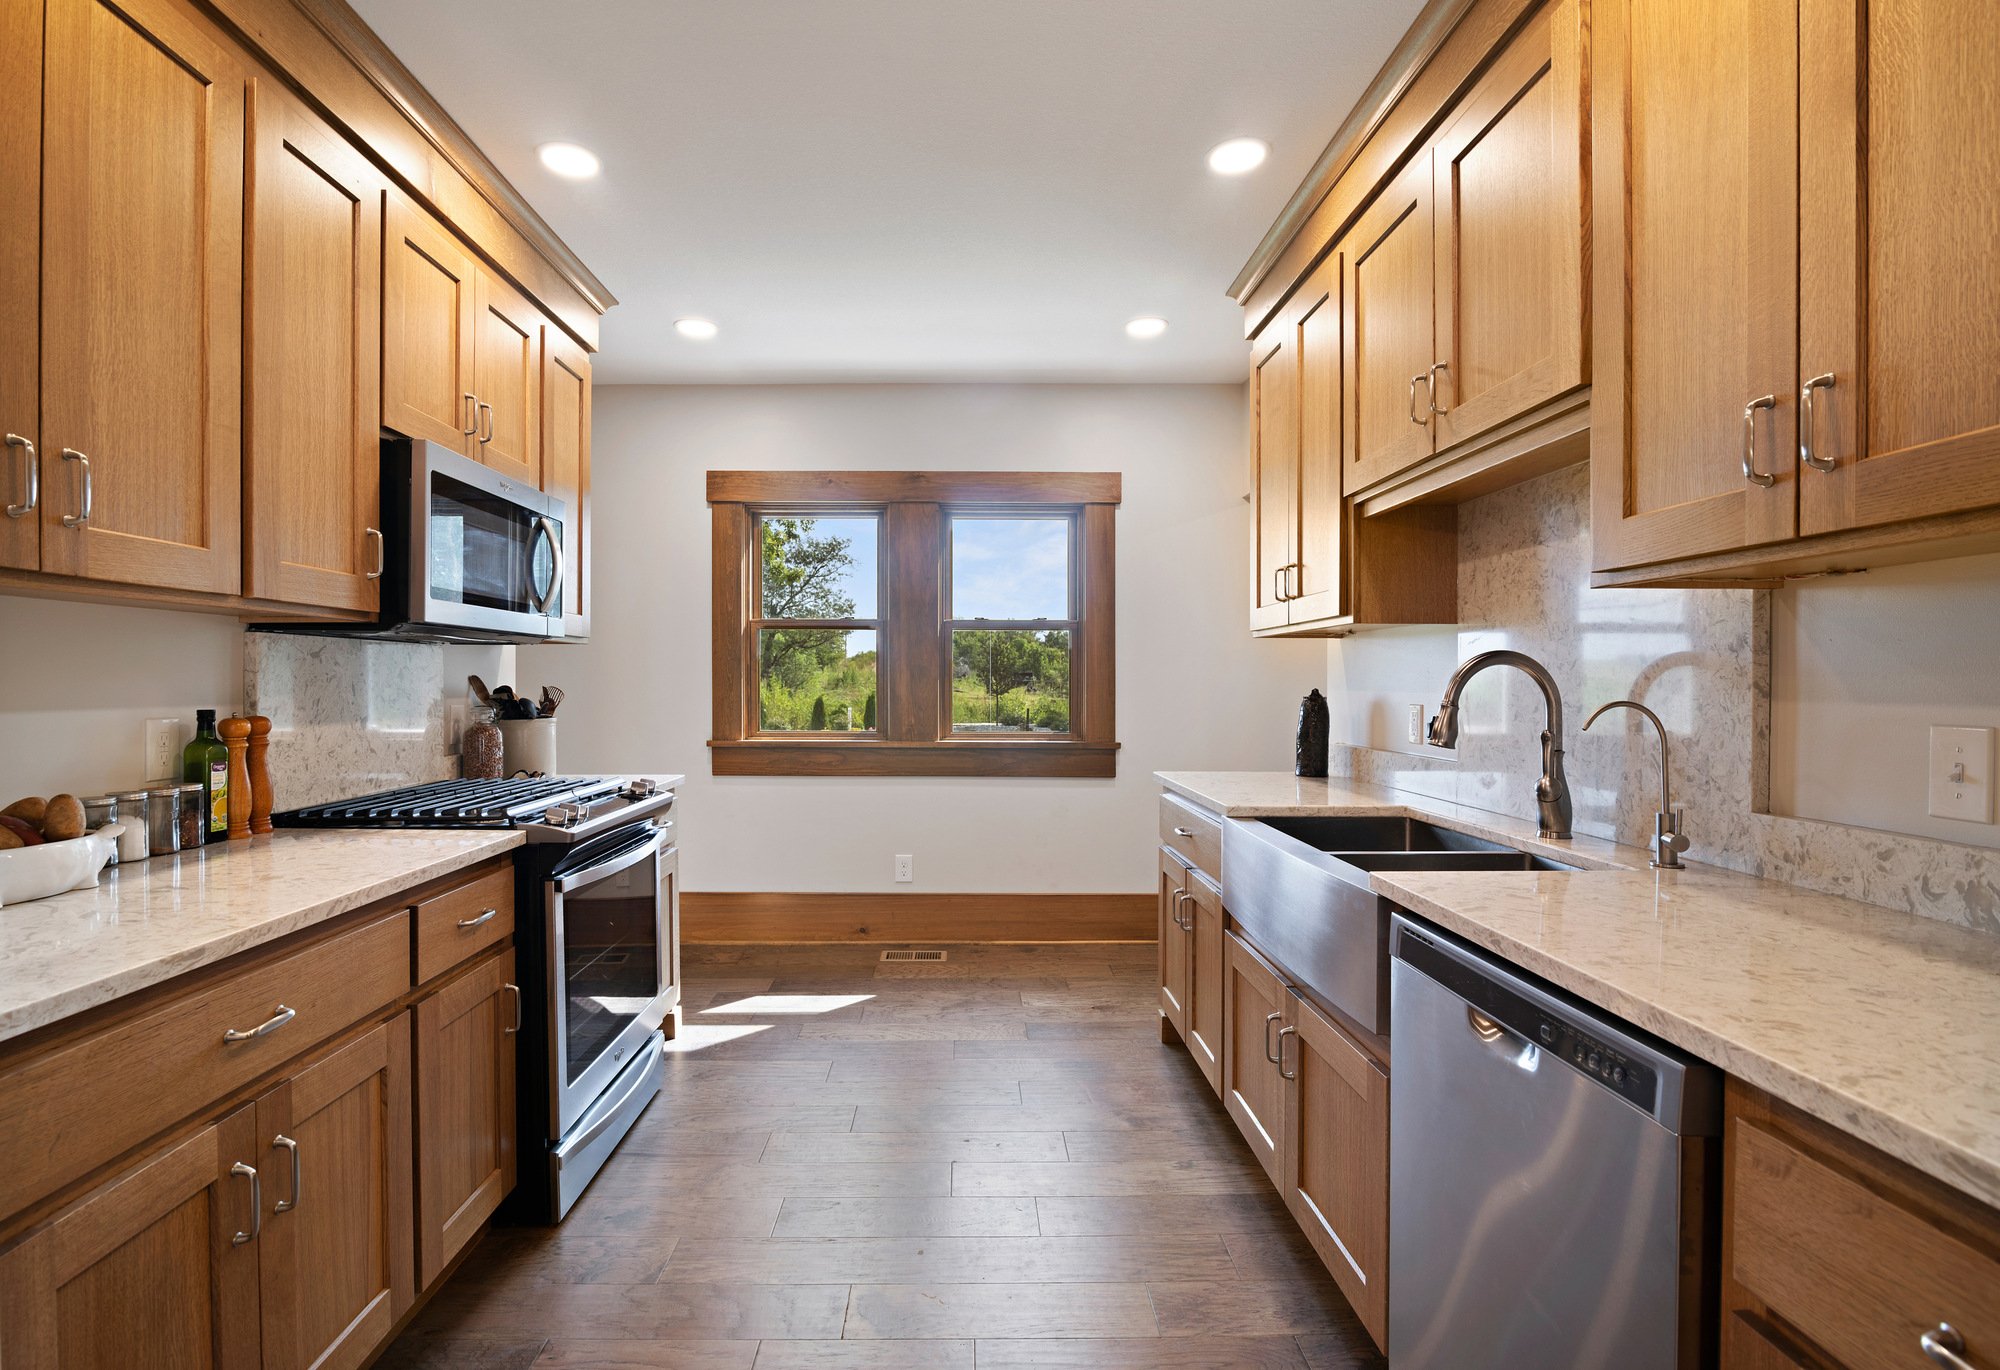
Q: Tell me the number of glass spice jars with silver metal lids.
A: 4